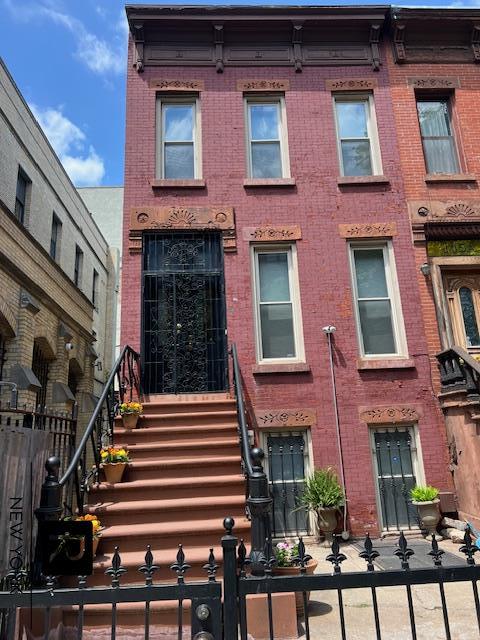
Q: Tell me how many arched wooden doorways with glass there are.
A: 1